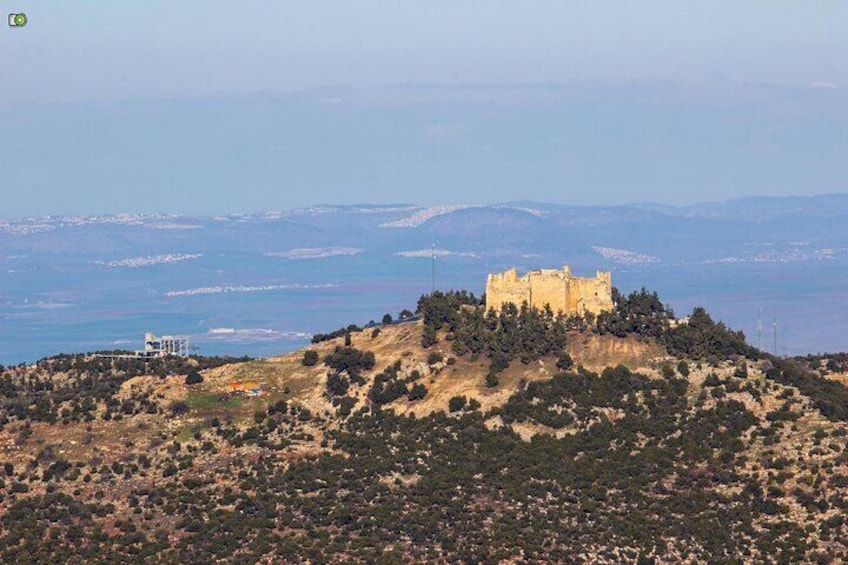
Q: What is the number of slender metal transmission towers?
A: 3